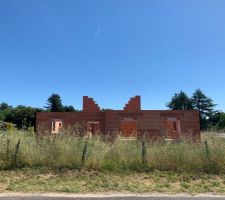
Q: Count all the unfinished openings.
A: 4